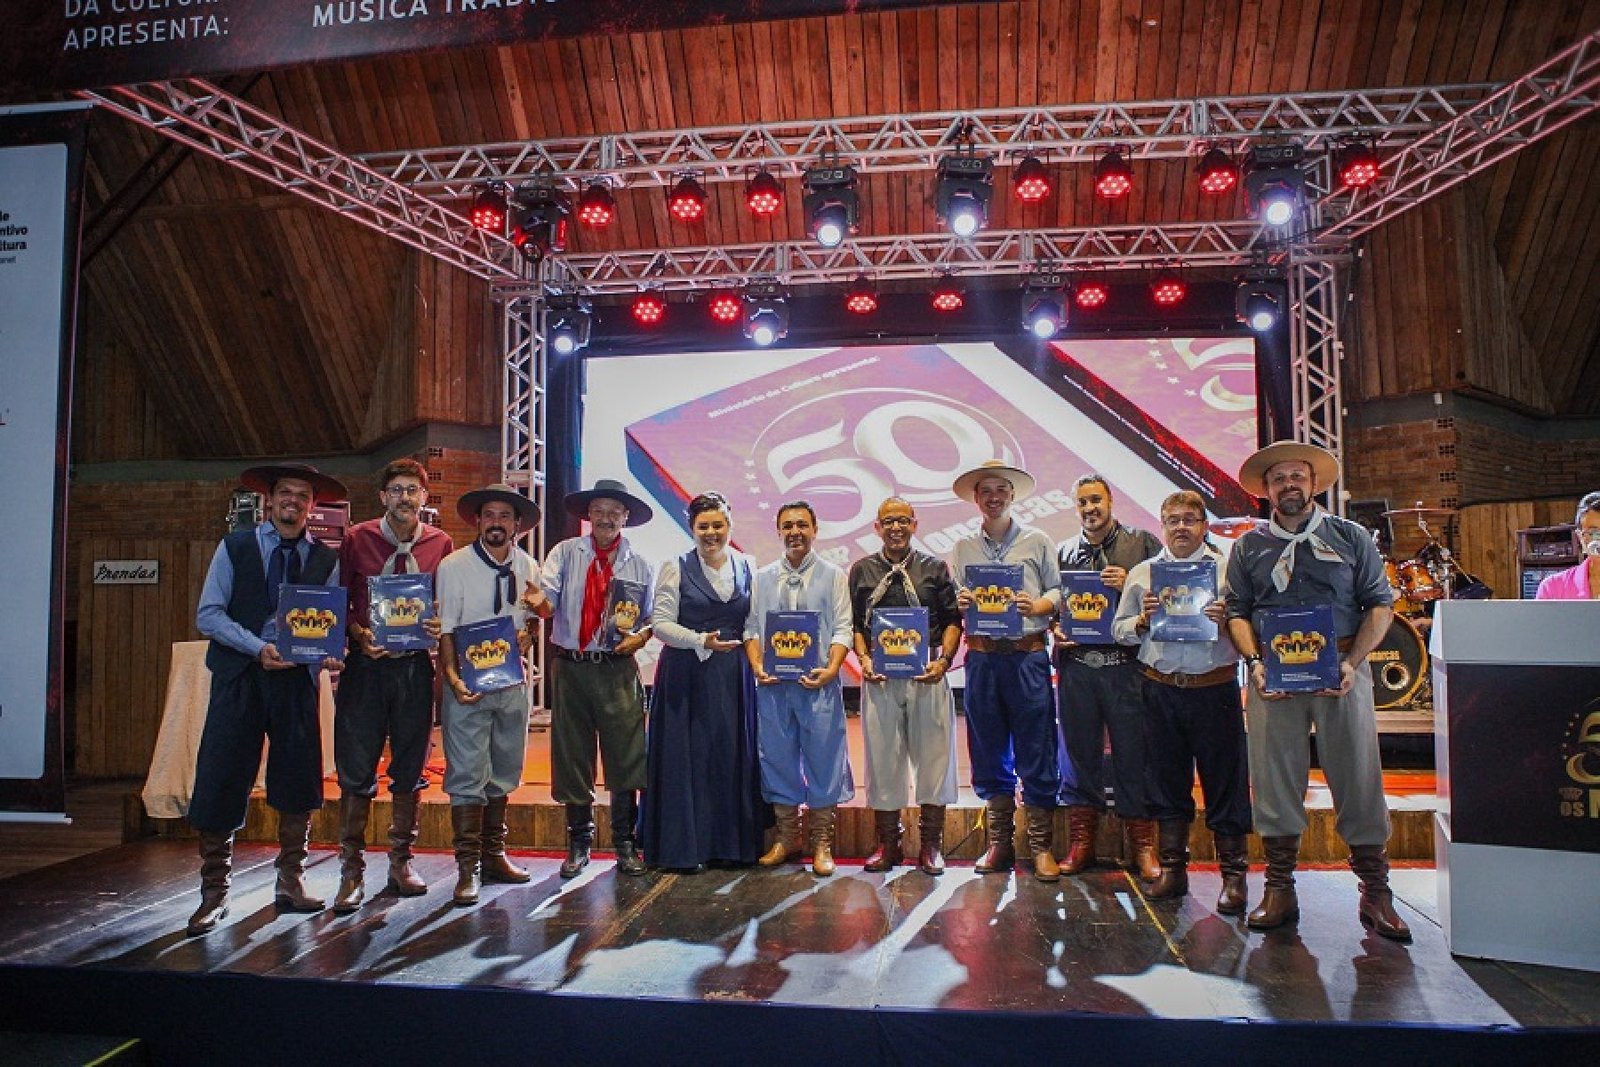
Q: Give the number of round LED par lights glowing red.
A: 14